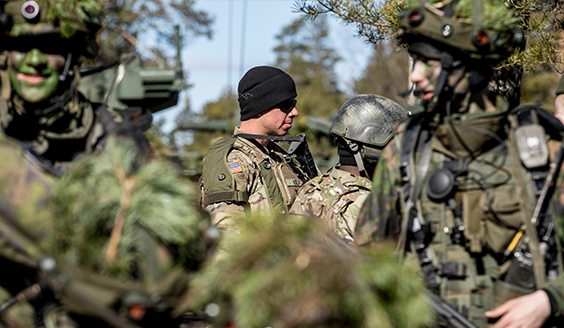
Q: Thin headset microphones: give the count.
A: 2